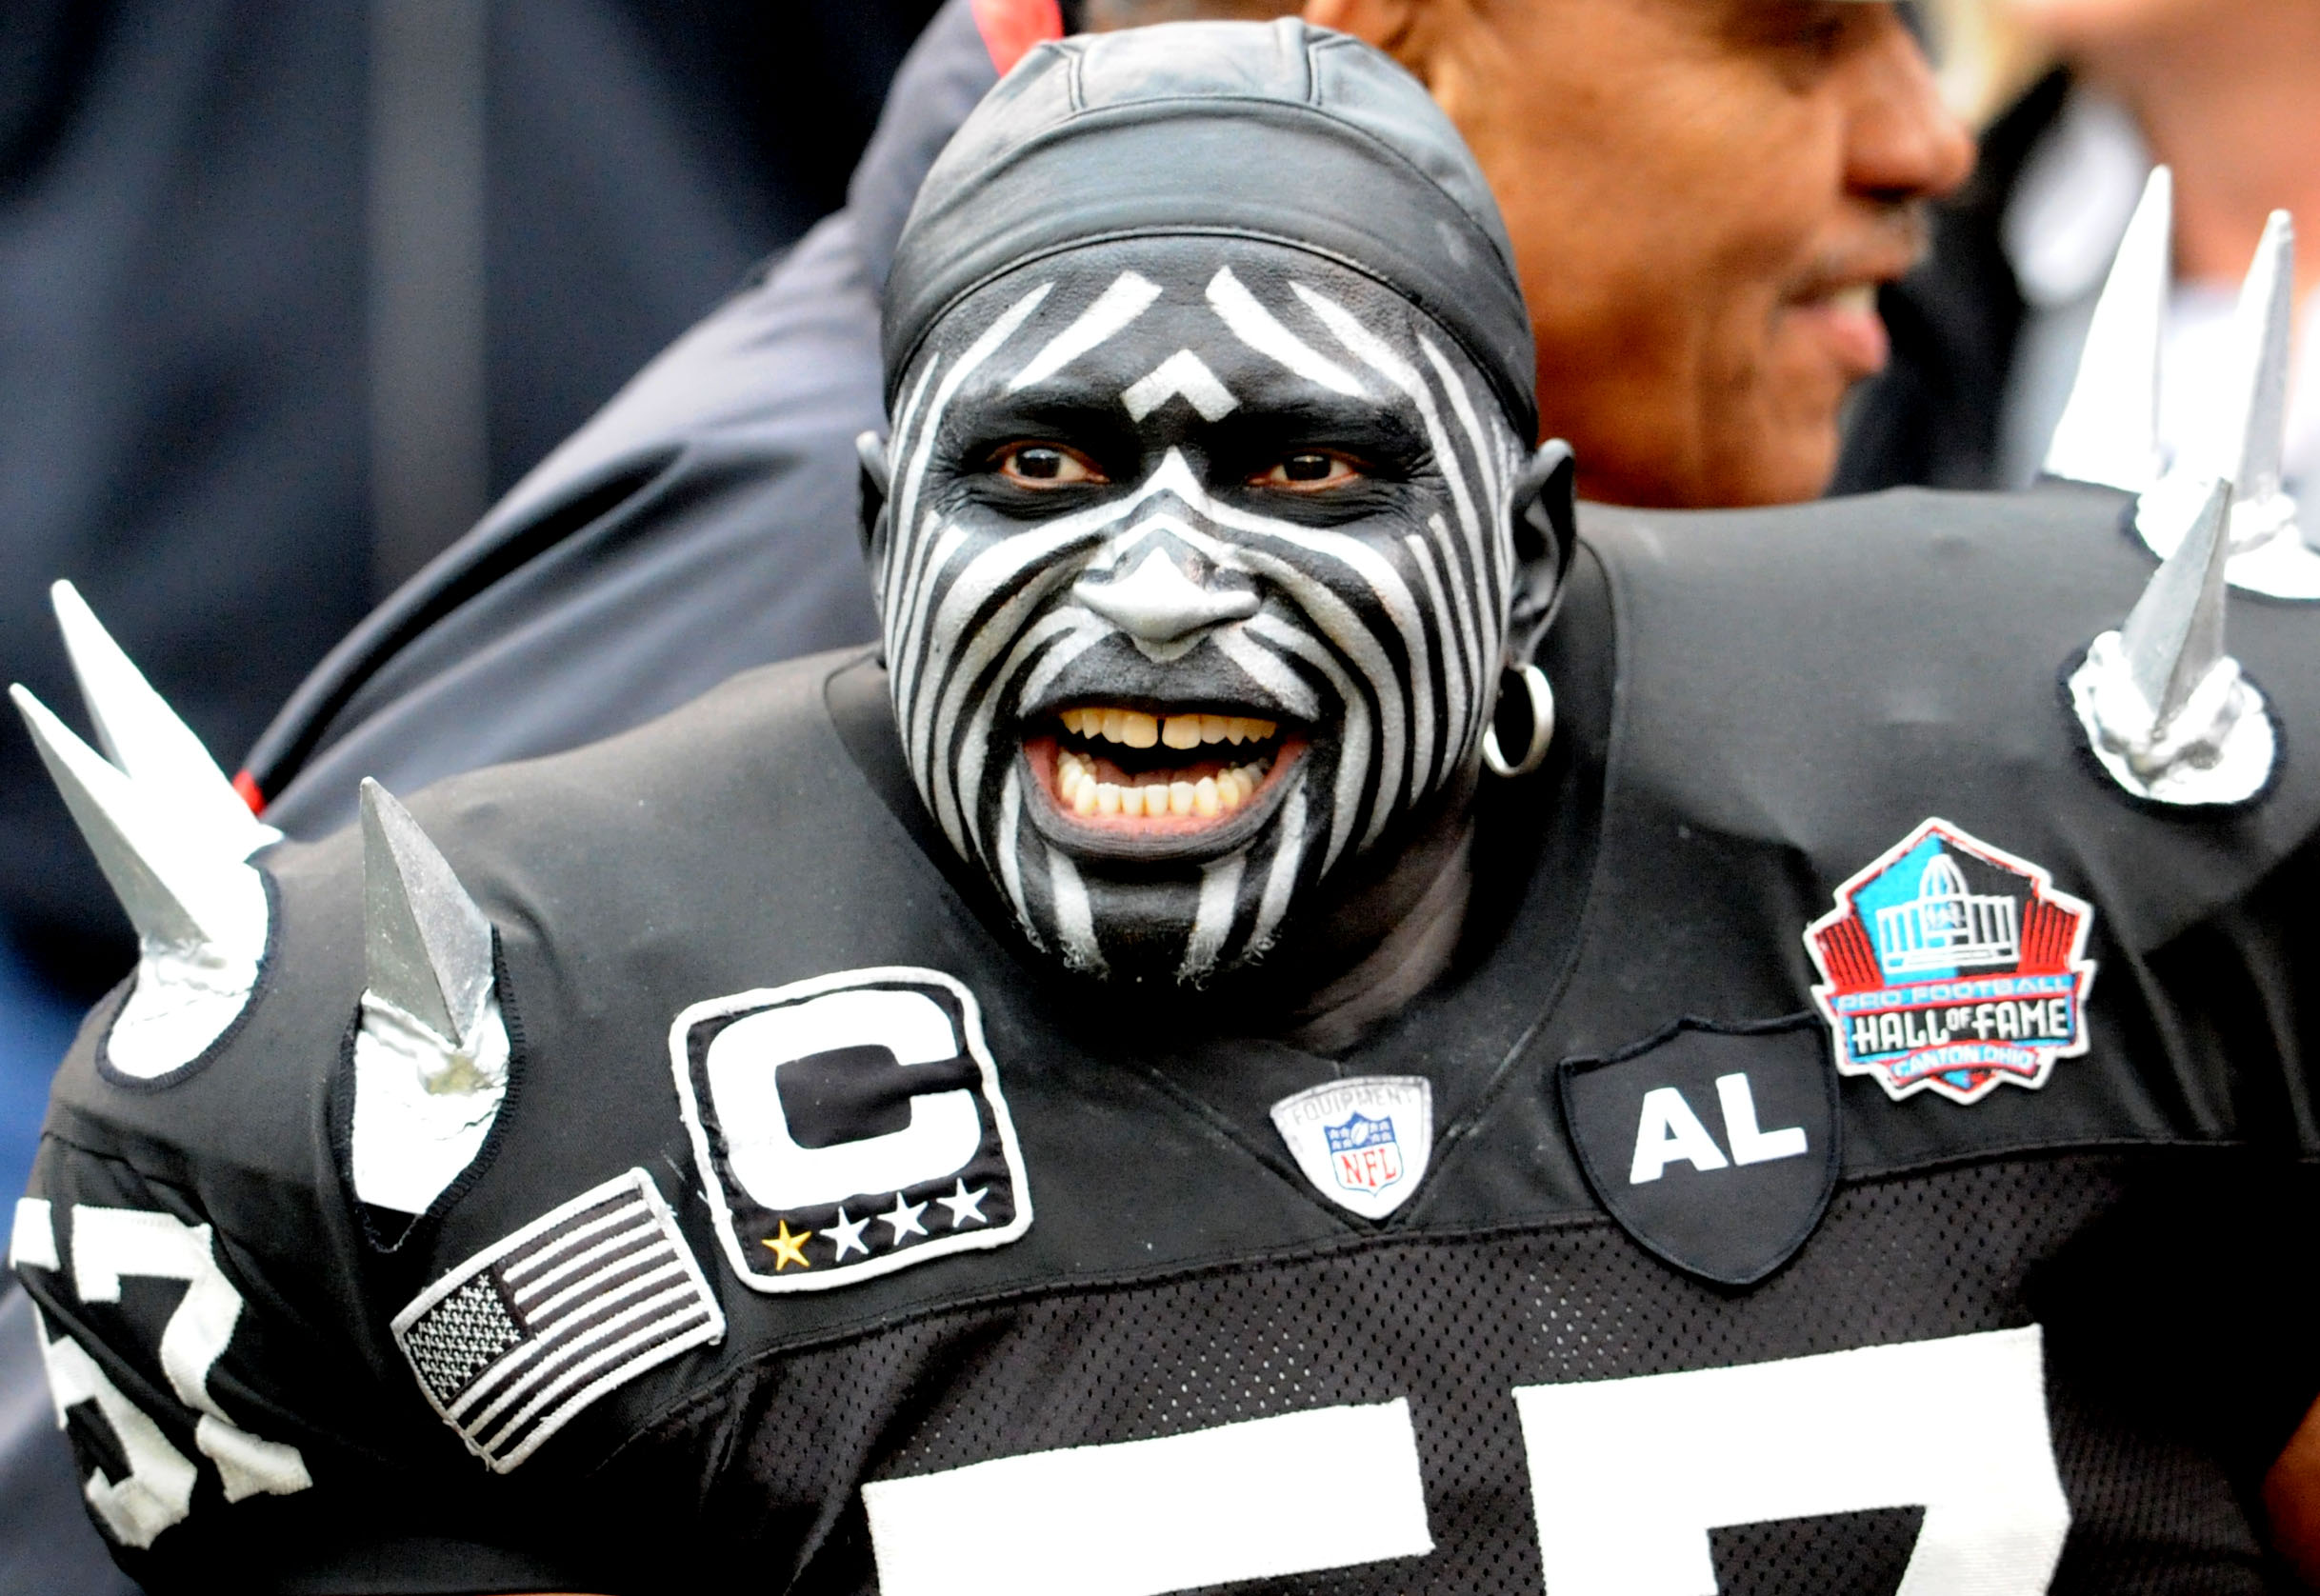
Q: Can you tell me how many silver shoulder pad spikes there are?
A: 6